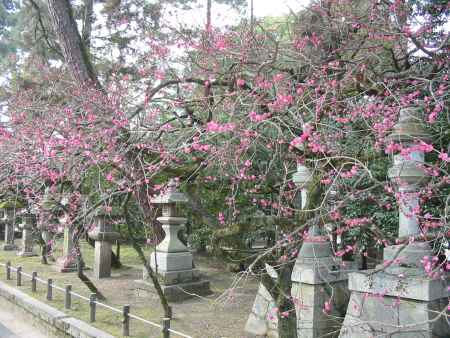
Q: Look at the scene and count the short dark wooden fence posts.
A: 8